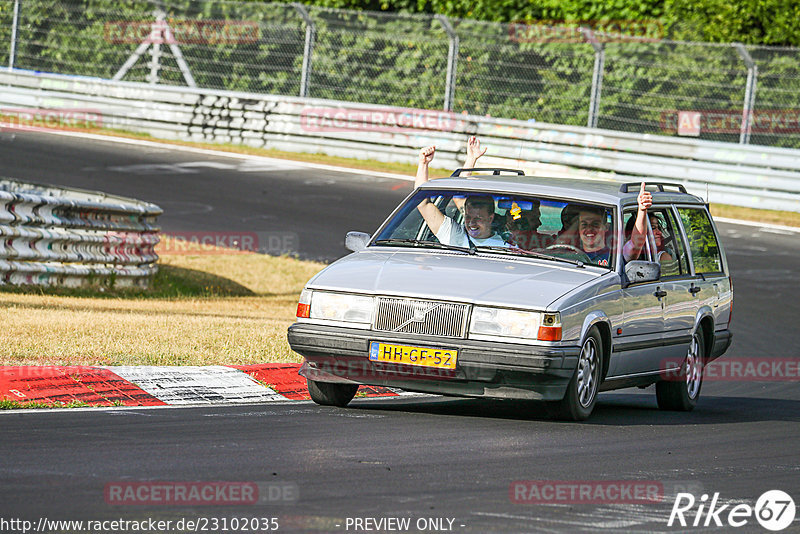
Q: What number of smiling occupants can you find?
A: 2